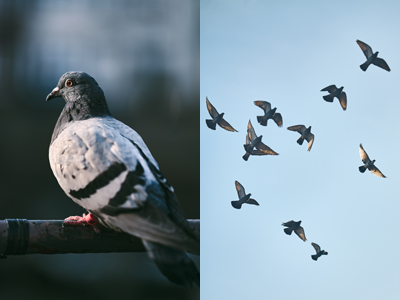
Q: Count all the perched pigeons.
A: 1